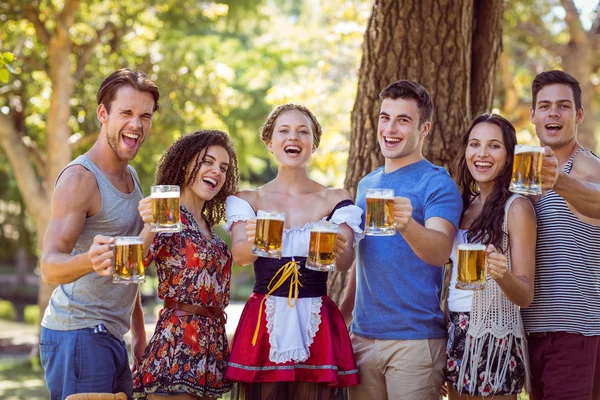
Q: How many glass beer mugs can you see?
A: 7